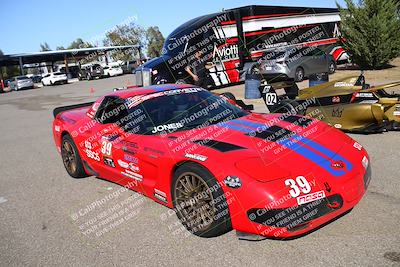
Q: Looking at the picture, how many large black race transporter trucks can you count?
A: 1